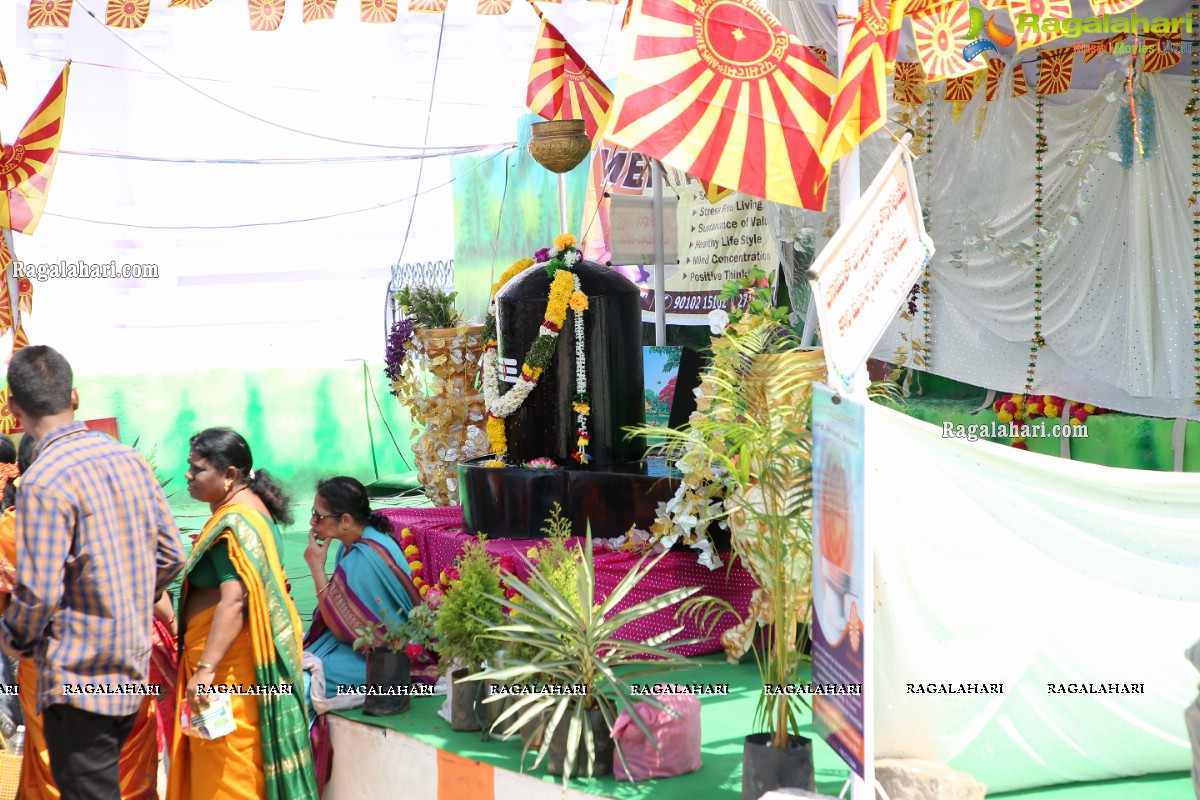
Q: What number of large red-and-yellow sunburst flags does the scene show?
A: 4